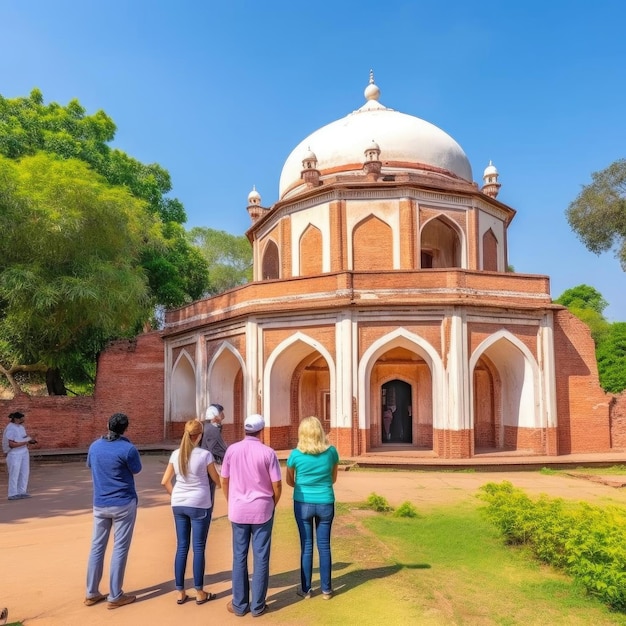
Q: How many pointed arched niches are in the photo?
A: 10